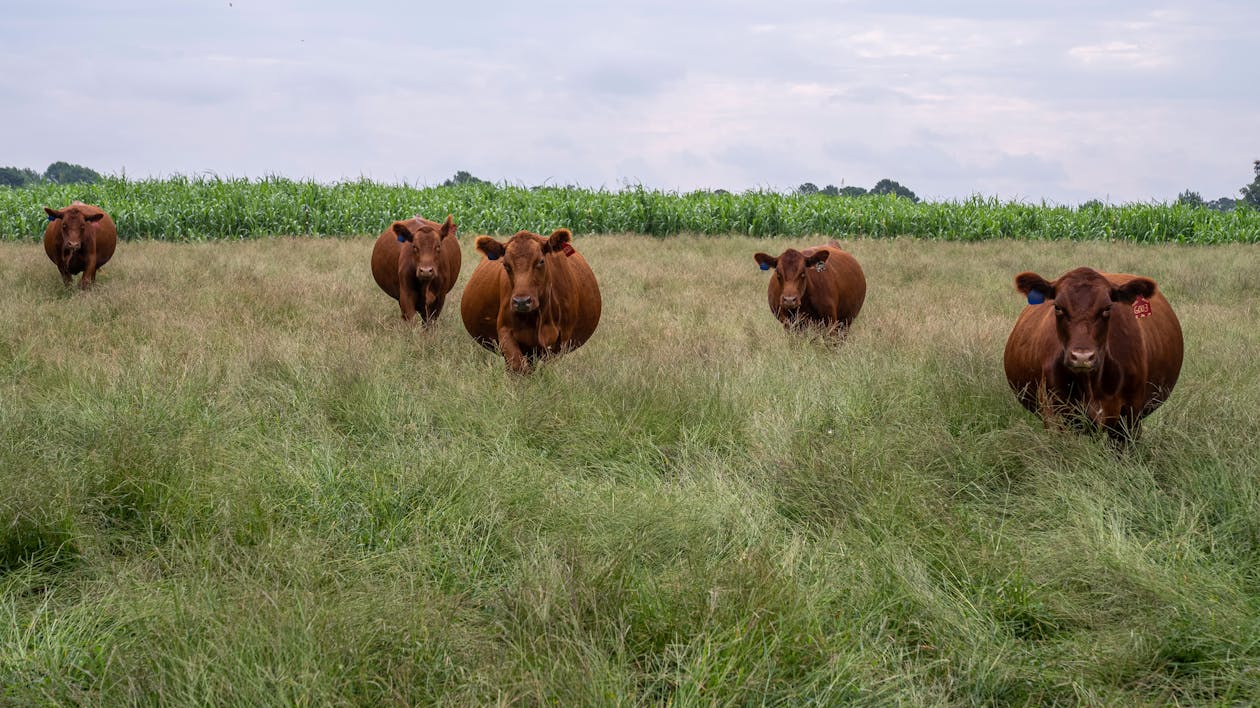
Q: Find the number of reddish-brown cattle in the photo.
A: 5